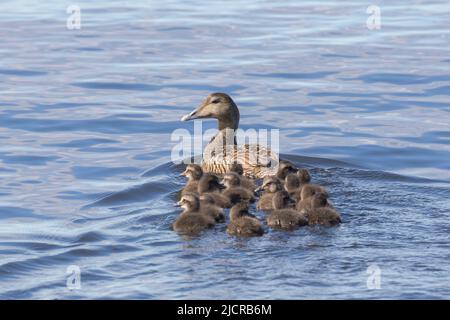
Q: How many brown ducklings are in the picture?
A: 13